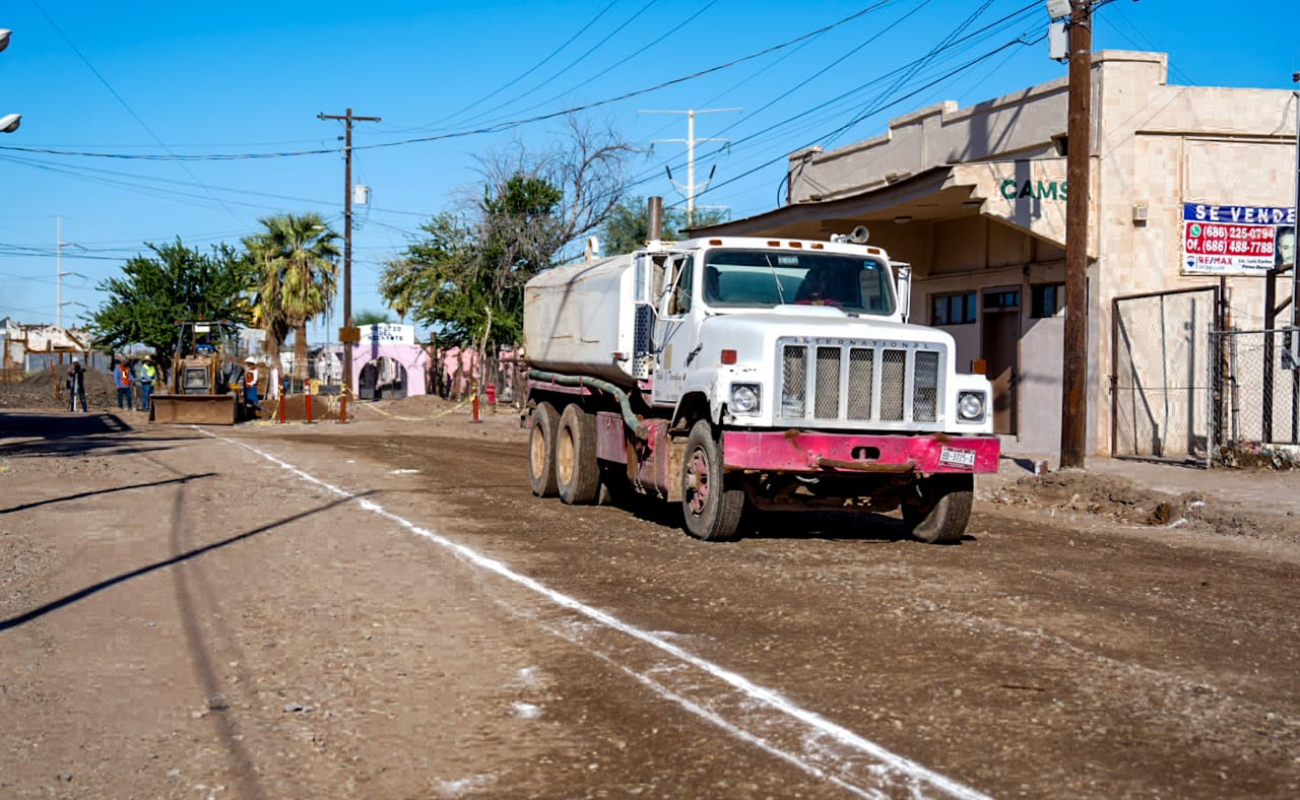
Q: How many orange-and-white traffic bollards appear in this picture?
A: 4